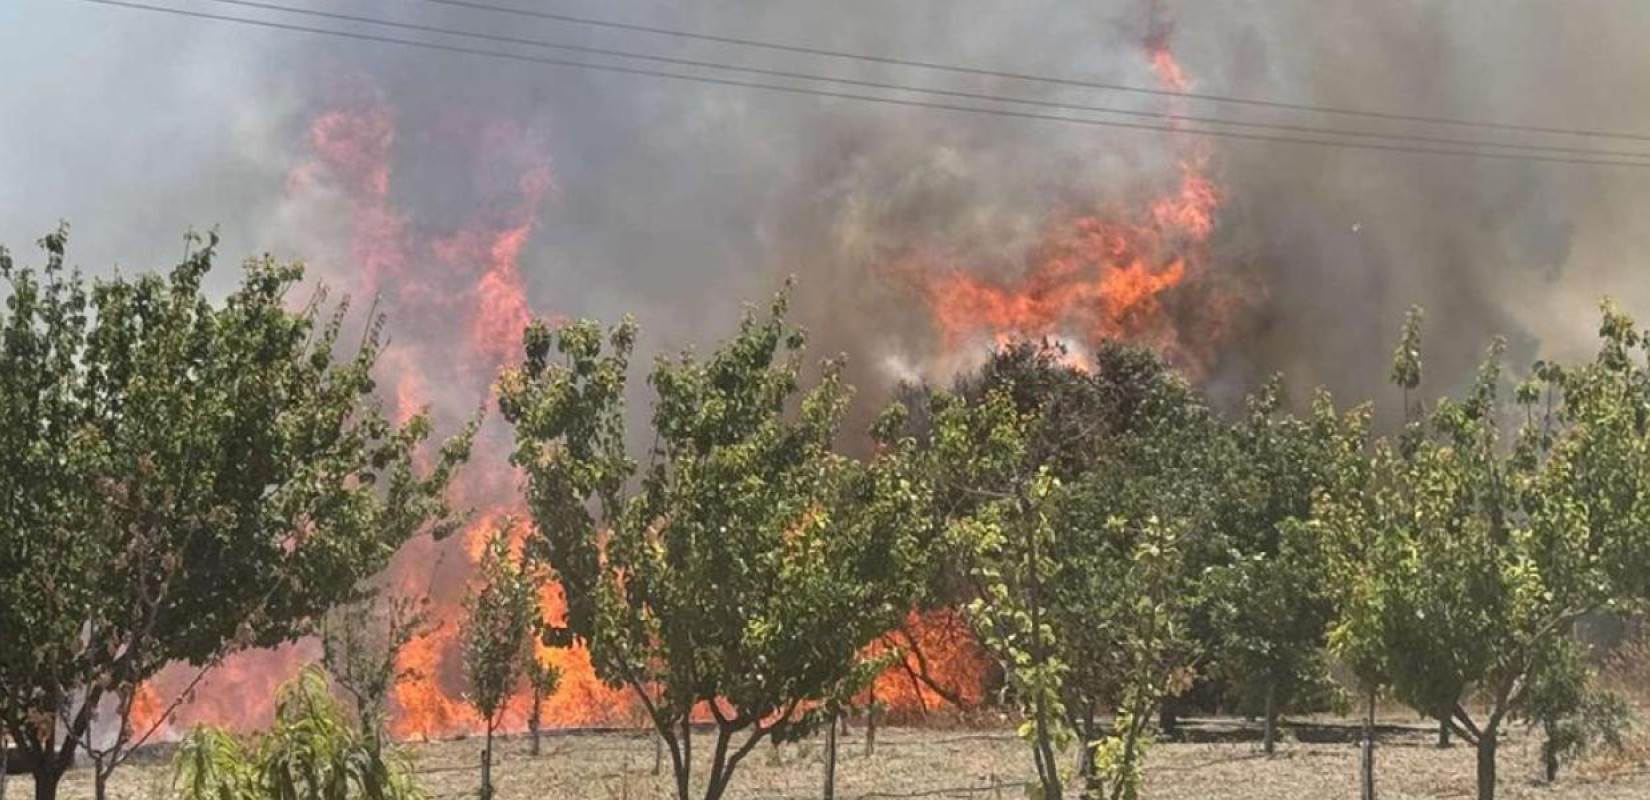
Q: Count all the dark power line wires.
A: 3